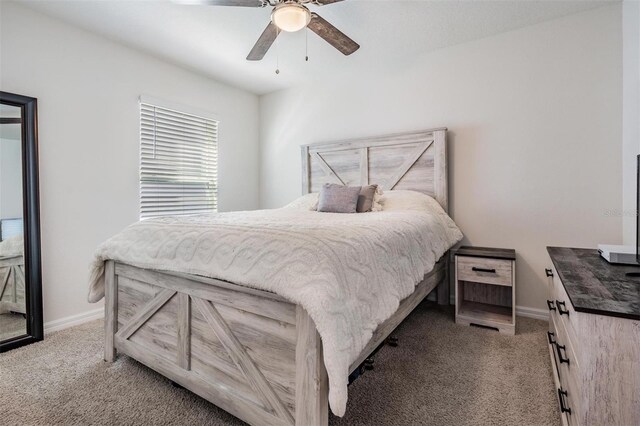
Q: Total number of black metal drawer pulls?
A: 7